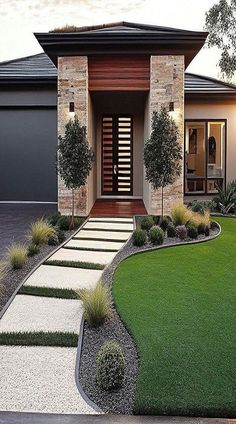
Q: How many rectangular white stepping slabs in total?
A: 8